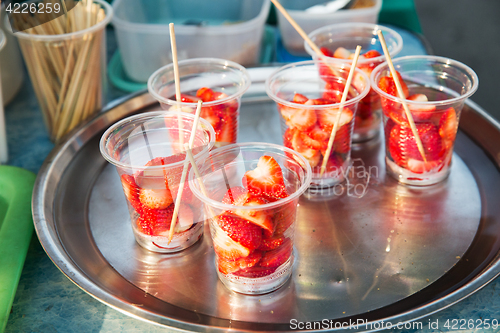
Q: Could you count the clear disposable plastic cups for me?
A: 7